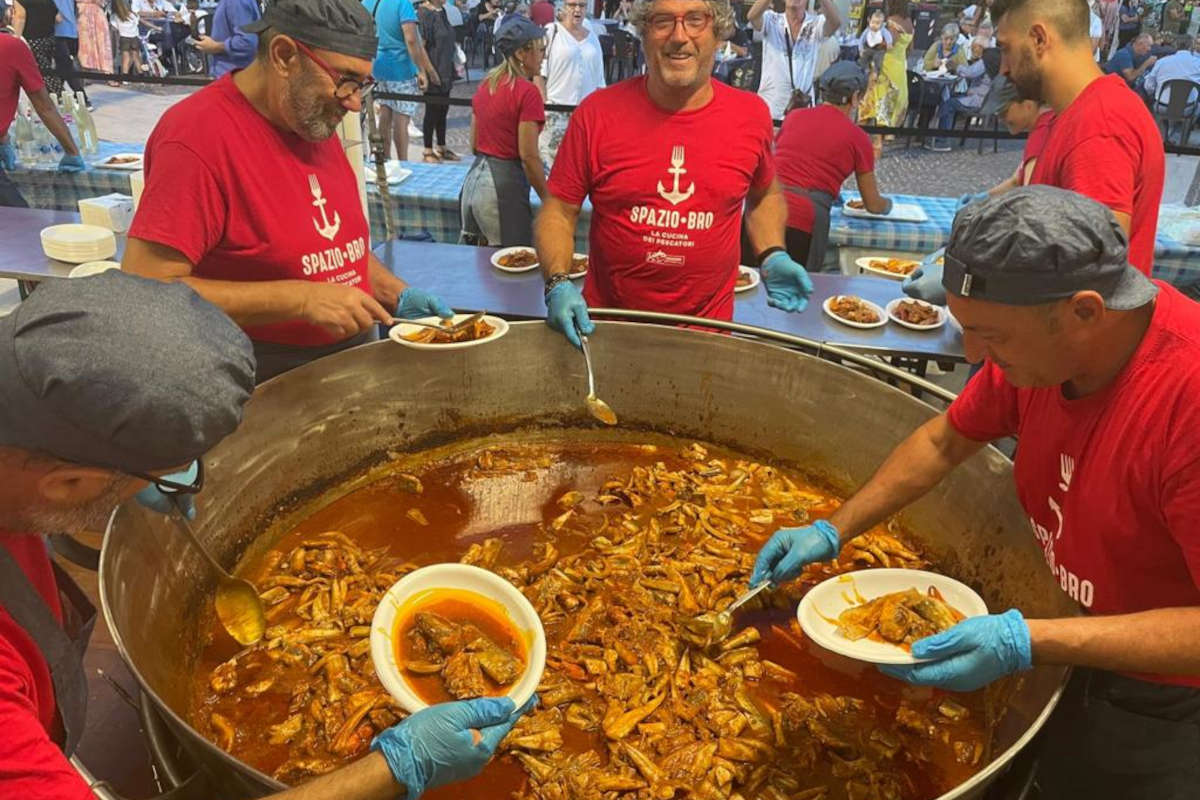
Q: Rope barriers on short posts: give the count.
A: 1